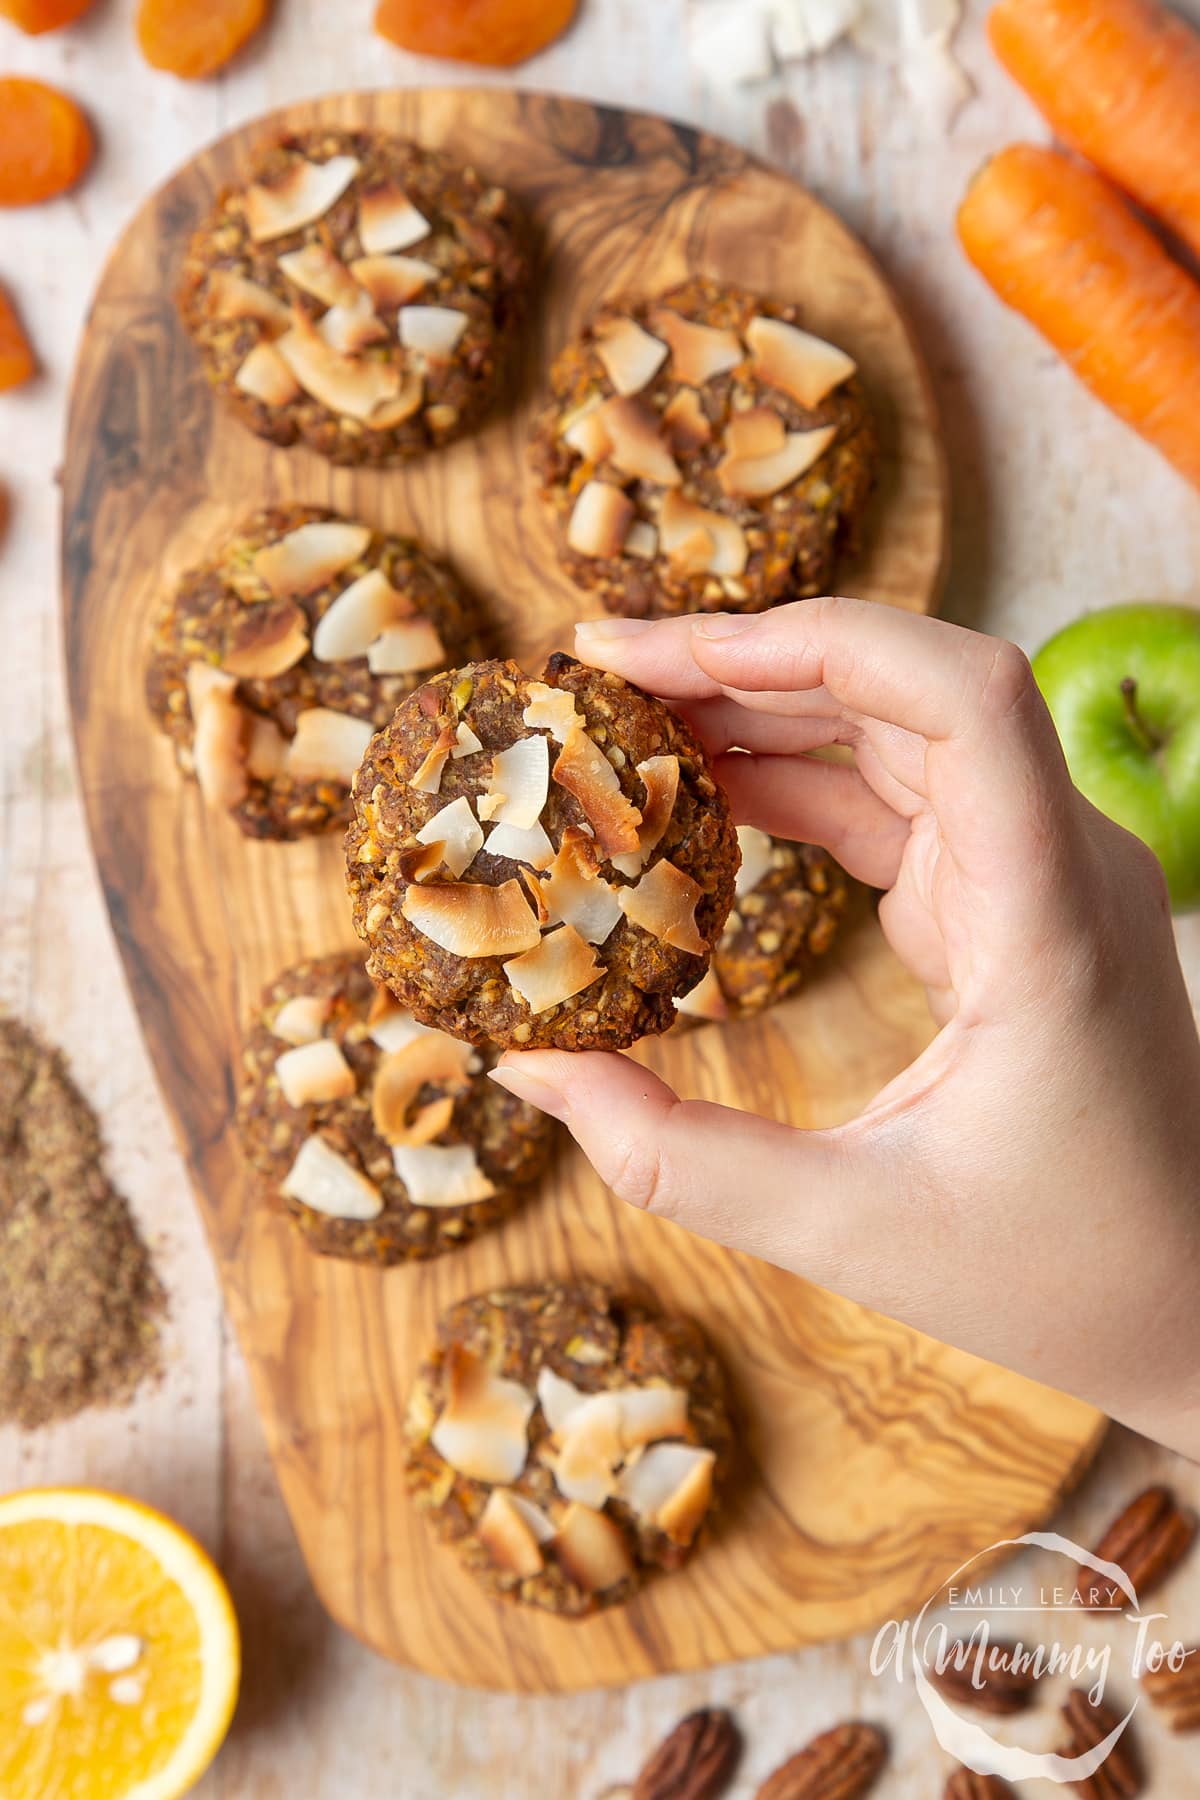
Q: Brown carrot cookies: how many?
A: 7